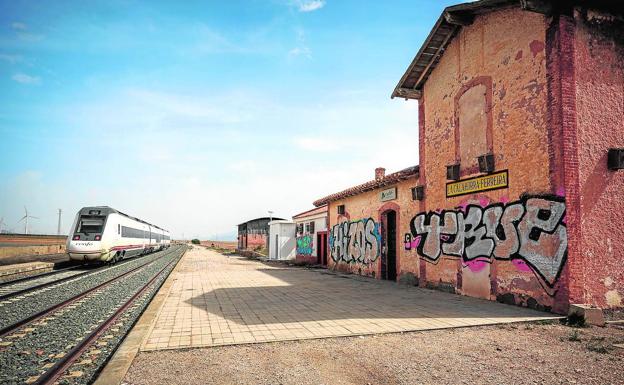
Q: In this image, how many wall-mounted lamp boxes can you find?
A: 5